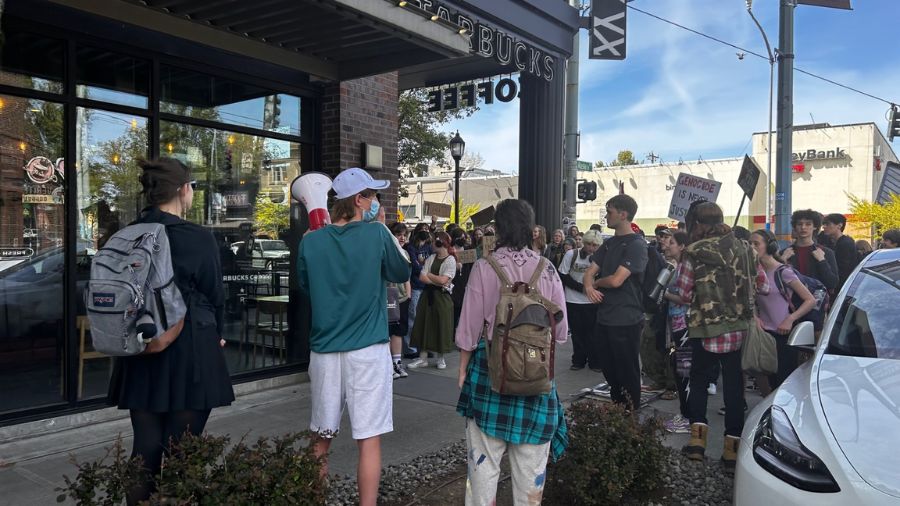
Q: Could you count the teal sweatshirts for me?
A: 1